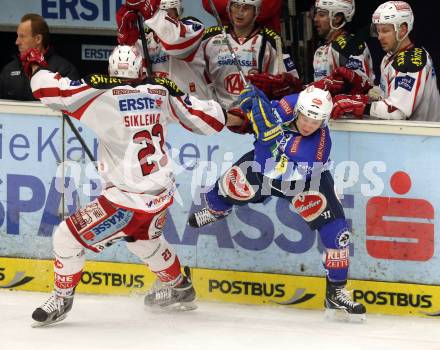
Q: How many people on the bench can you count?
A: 5